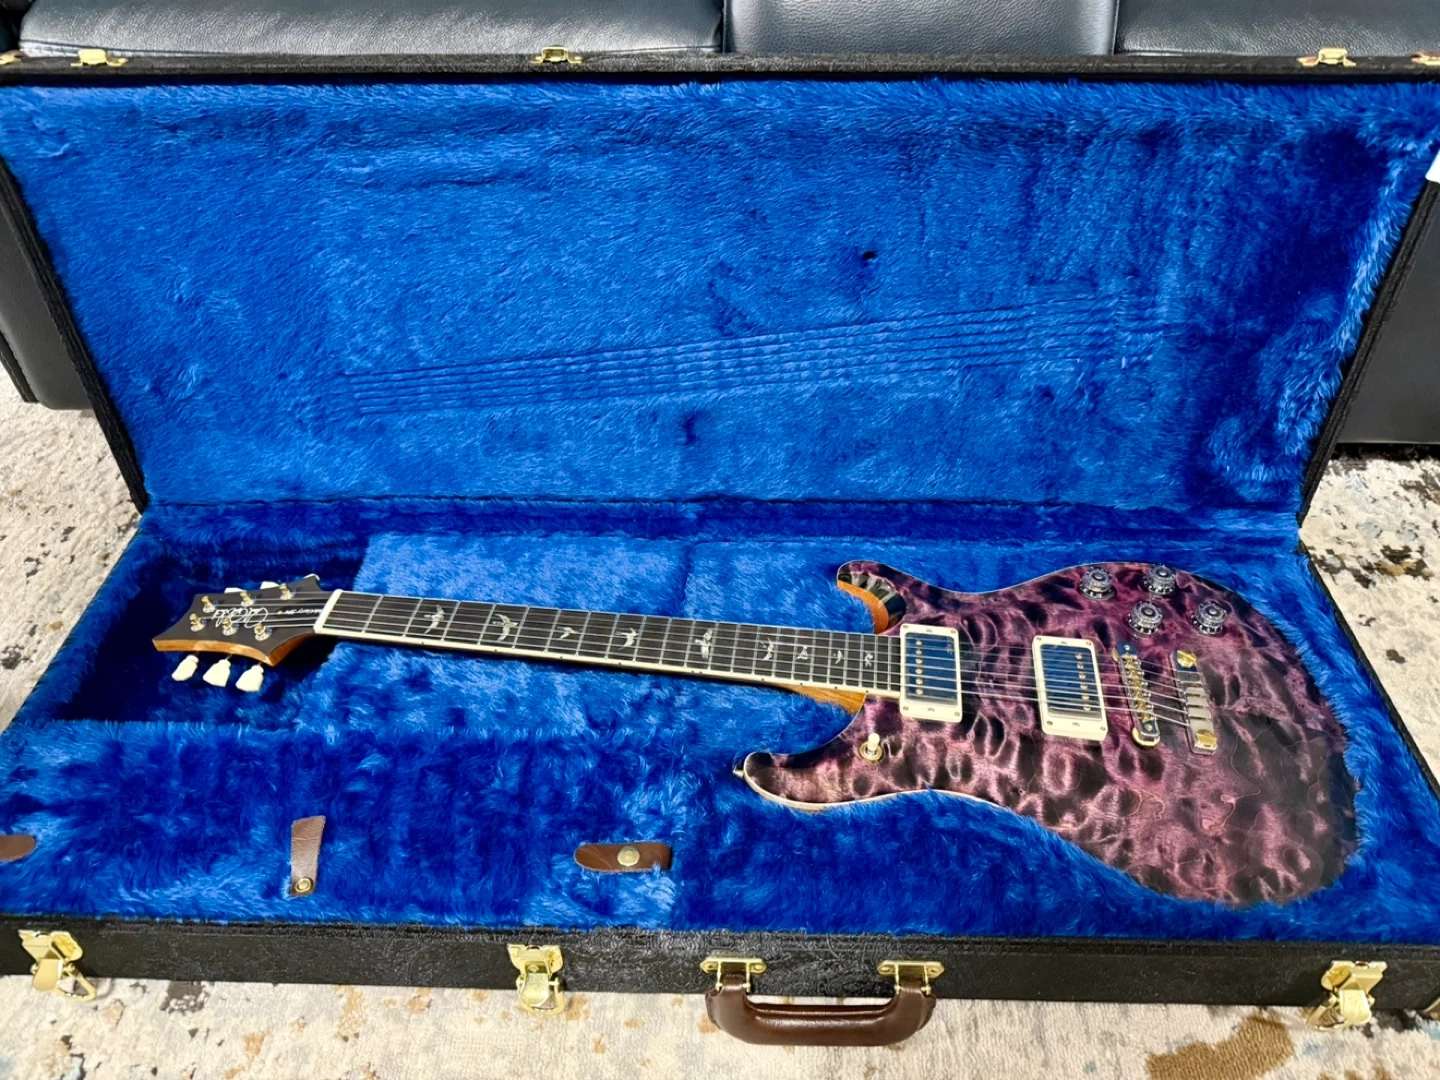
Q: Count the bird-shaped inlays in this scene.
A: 9